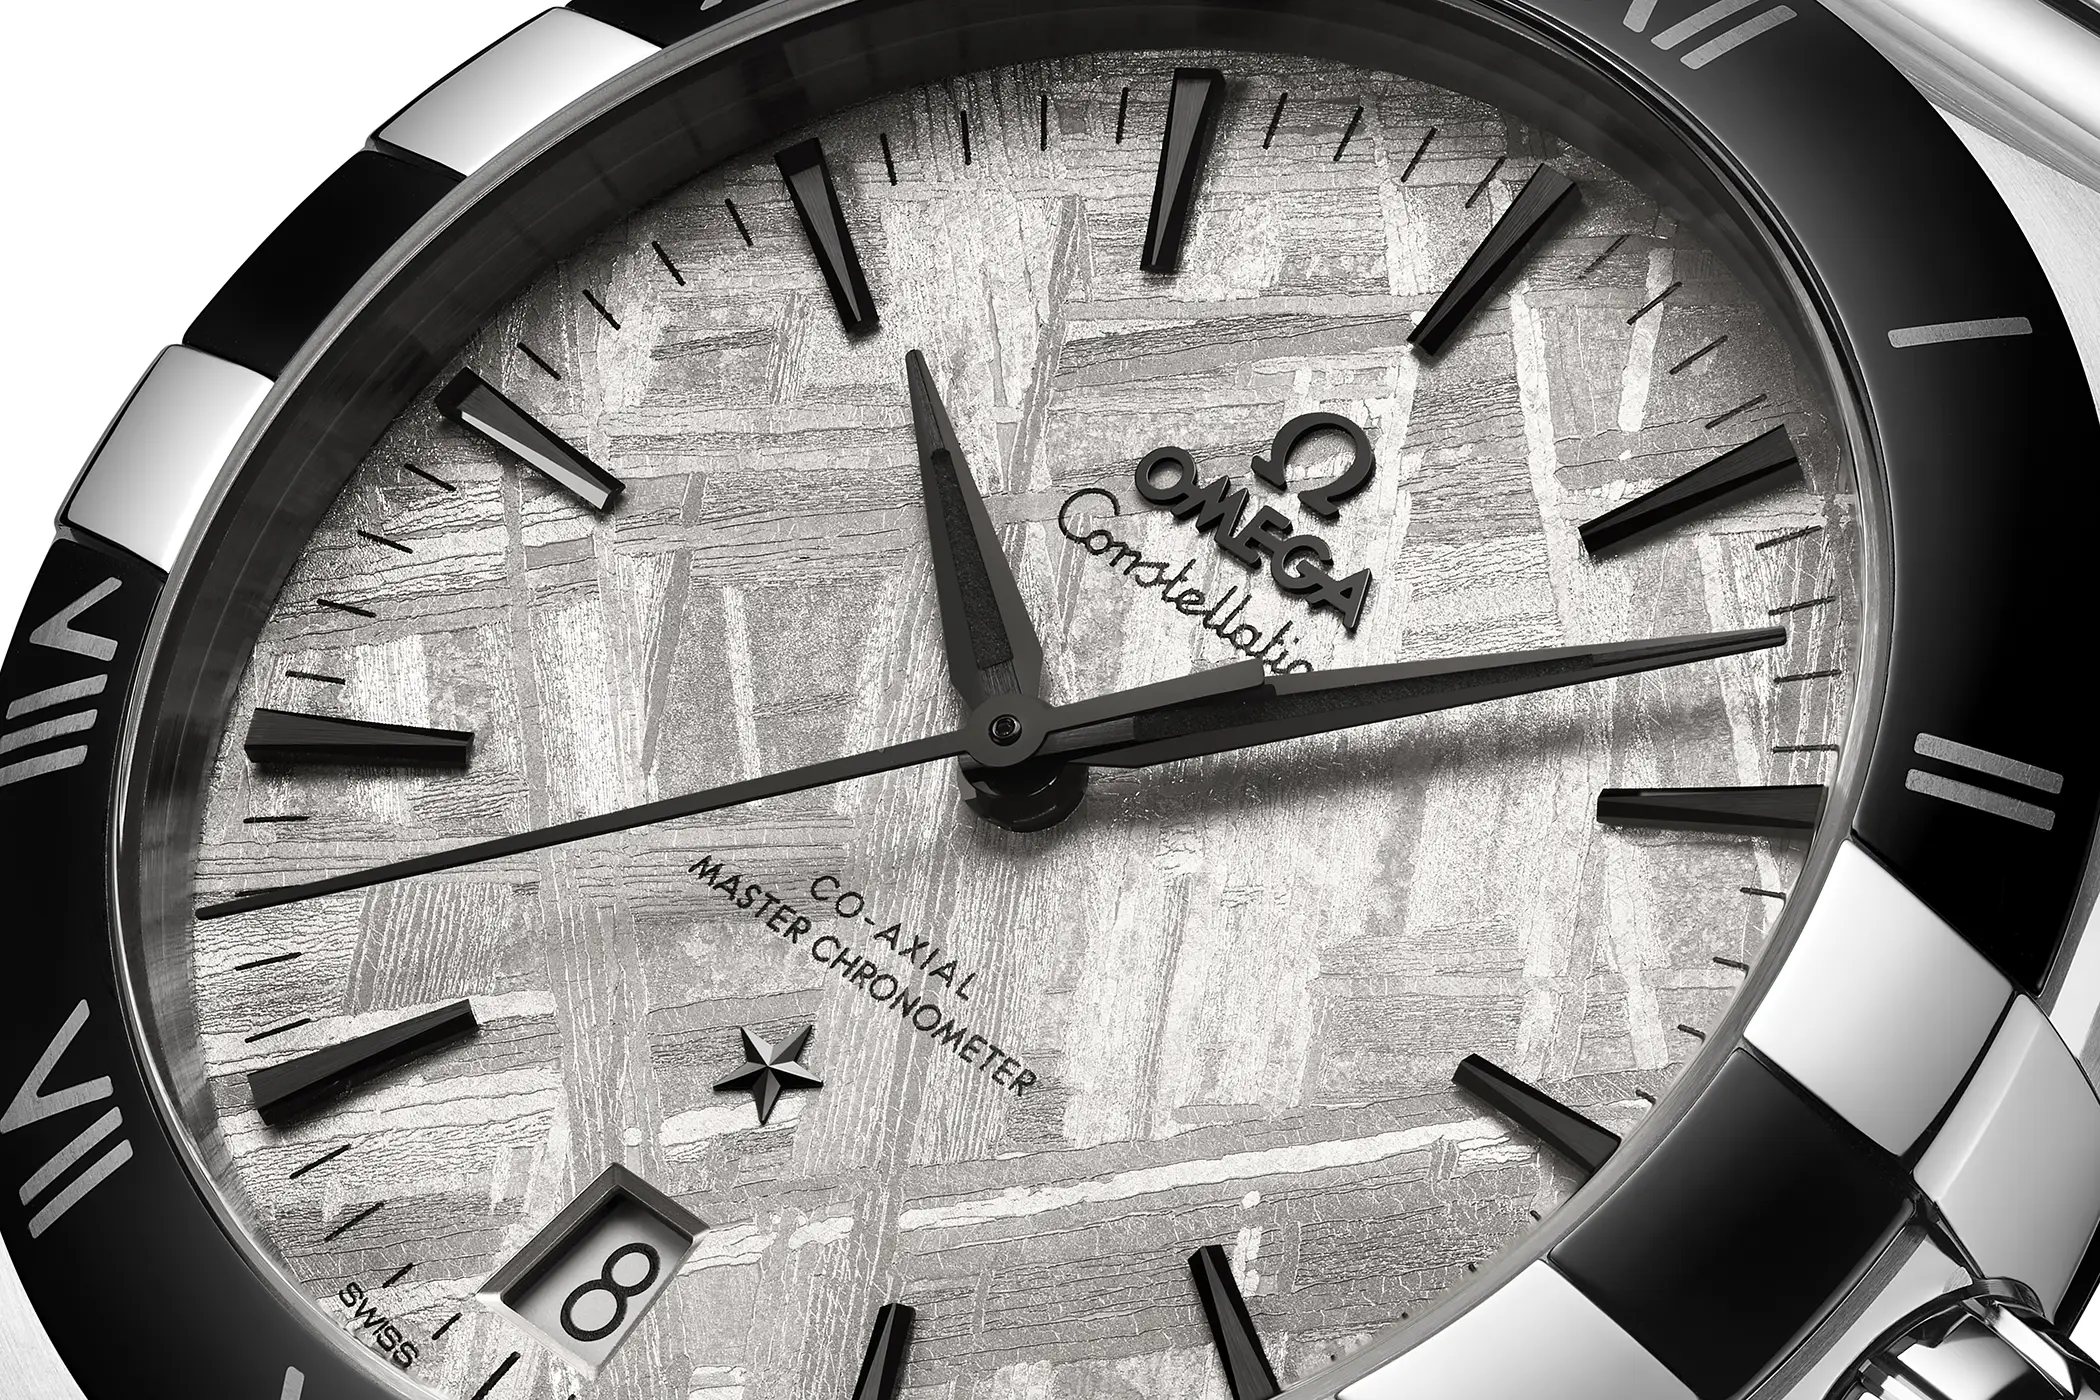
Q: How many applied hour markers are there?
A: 11